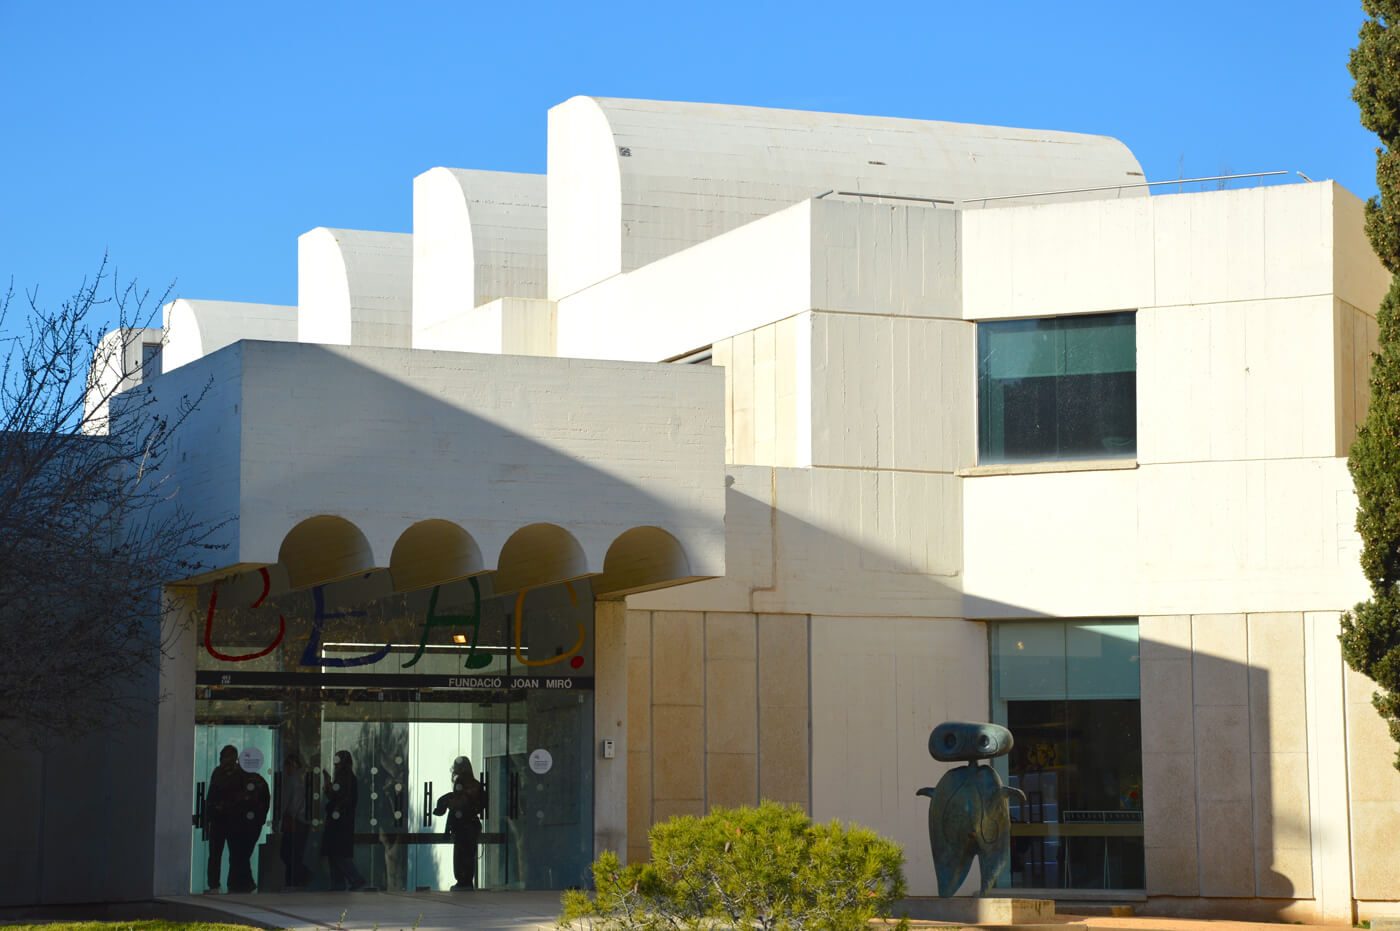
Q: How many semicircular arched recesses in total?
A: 4